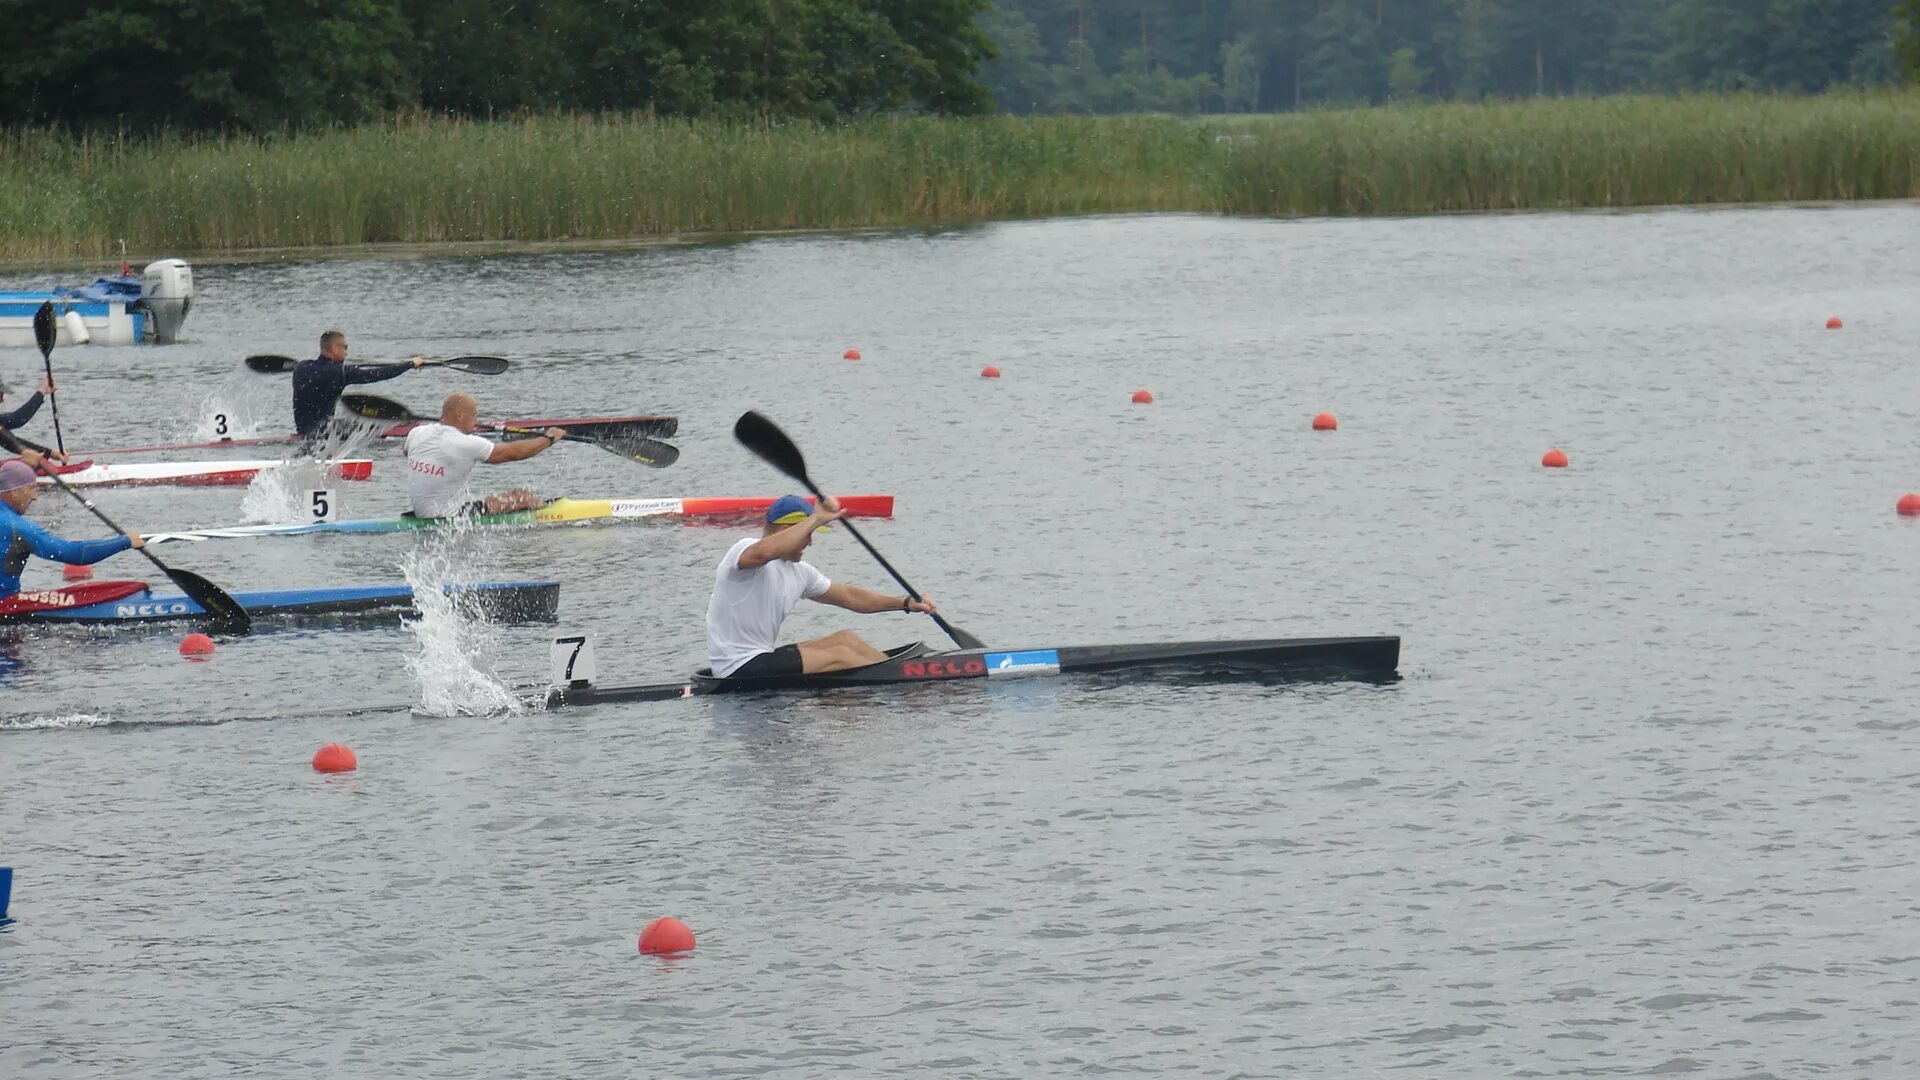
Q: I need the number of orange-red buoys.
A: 11